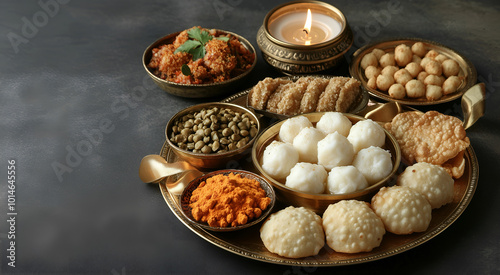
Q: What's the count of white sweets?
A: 9